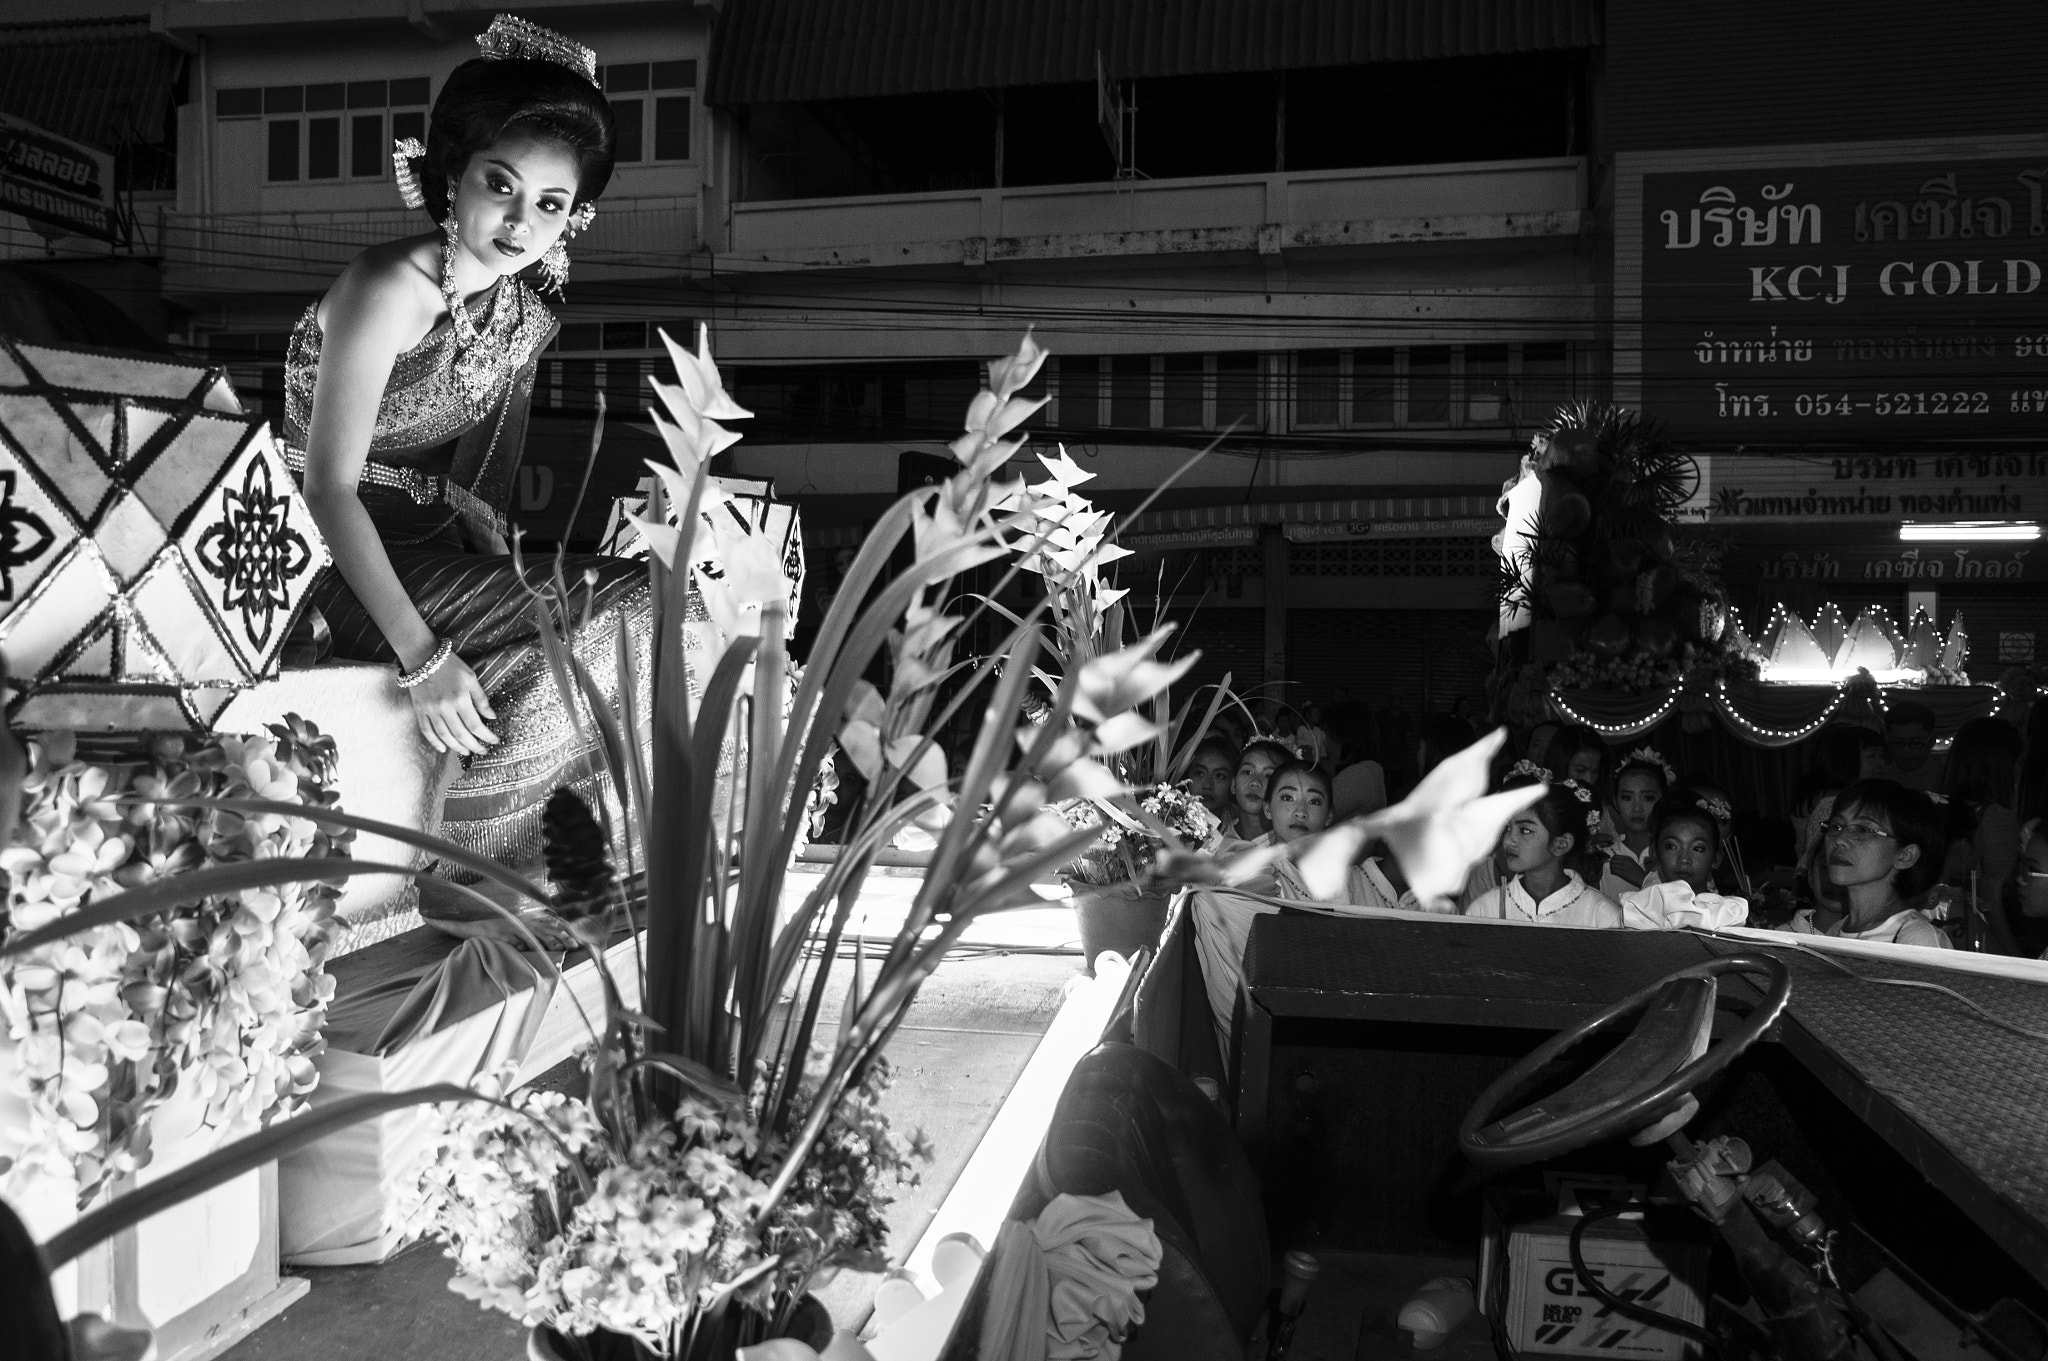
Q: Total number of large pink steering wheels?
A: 0